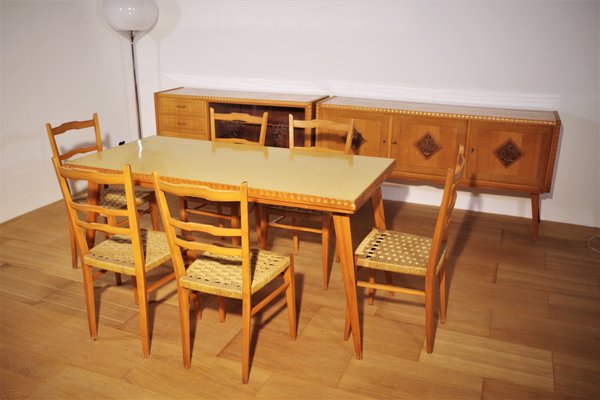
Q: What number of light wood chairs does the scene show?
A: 6